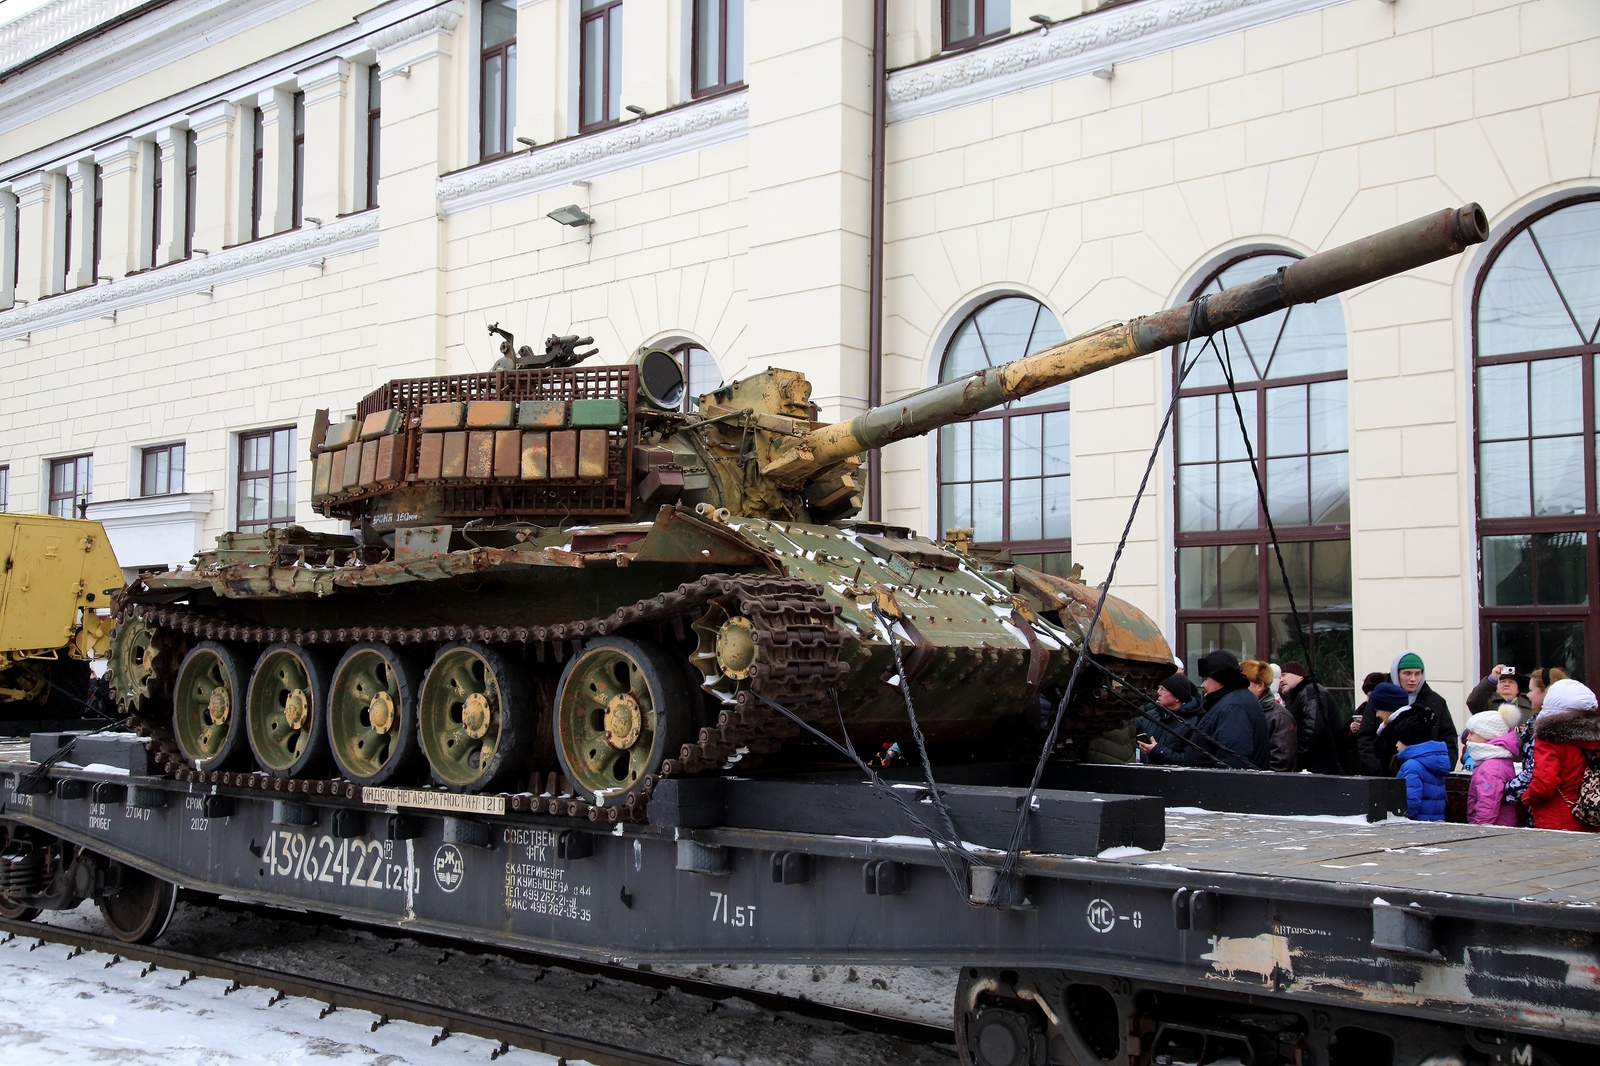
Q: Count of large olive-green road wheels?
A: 5